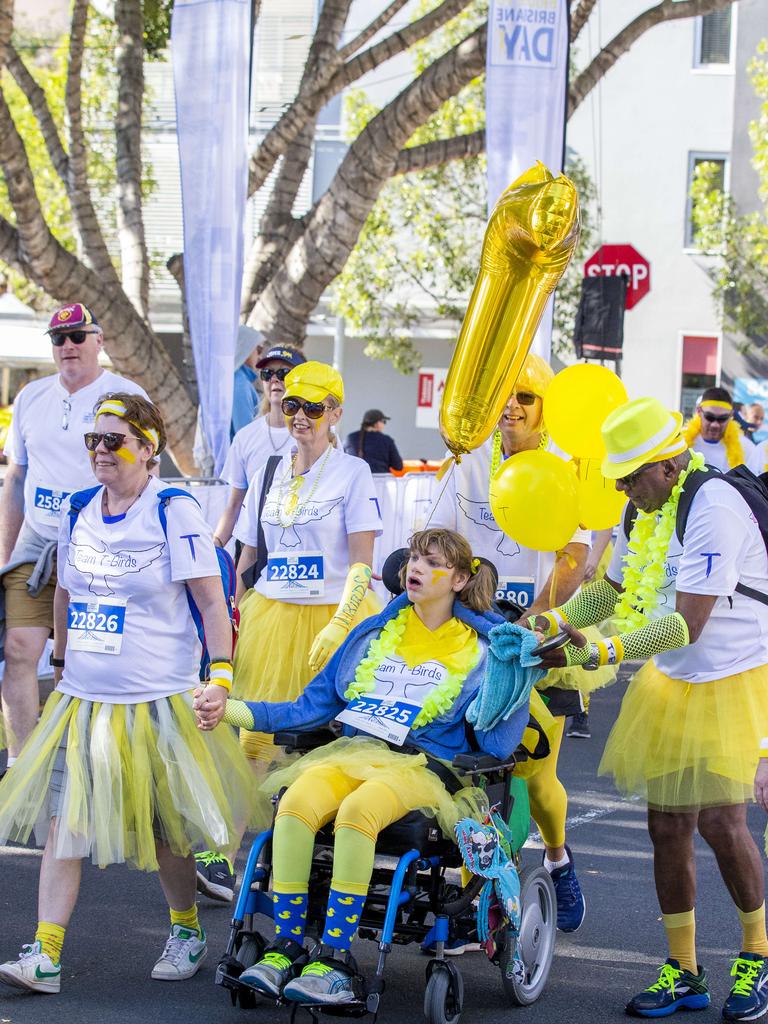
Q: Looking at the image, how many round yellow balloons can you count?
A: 3